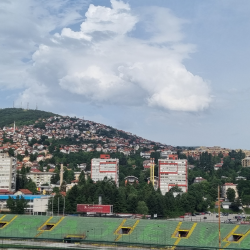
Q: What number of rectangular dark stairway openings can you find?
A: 5